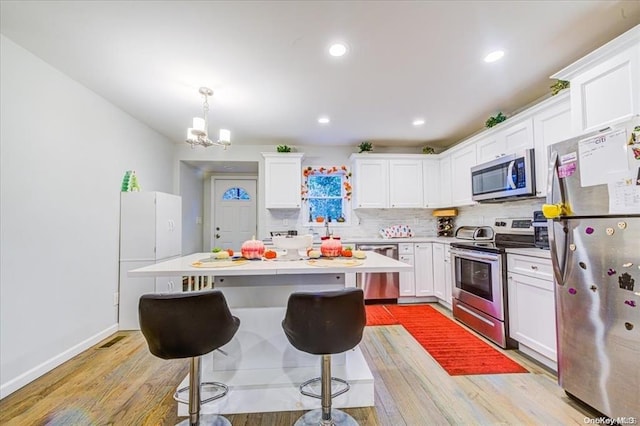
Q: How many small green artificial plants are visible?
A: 5